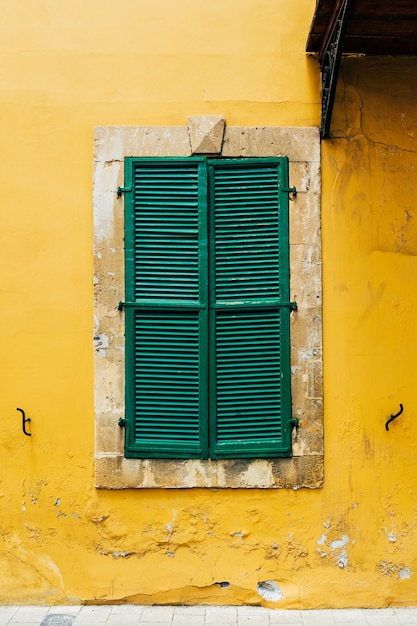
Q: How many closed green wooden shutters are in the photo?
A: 2